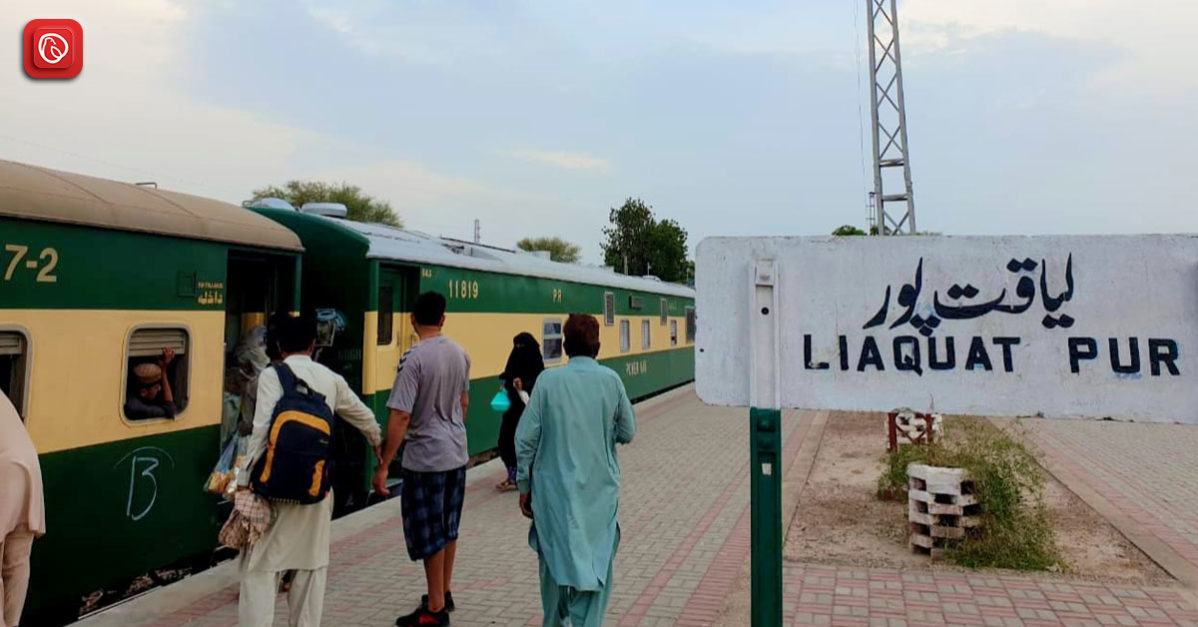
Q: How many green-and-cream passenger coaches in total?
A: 2